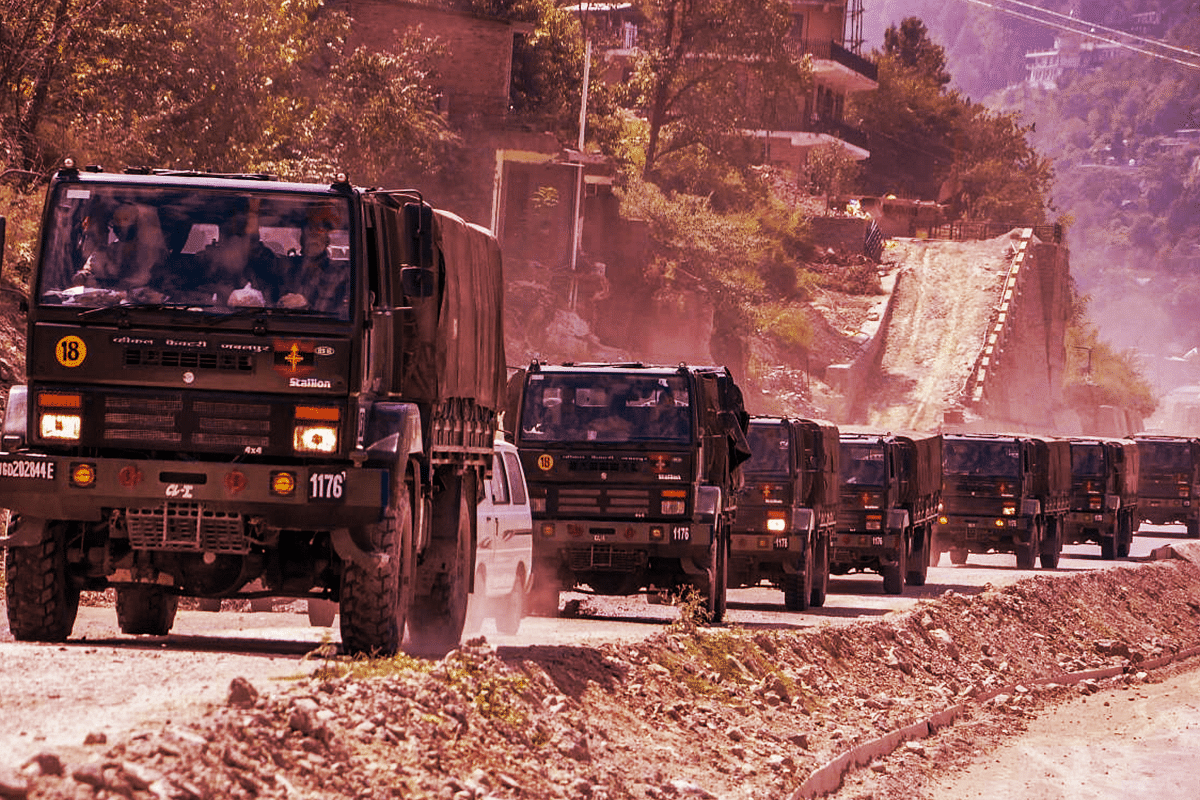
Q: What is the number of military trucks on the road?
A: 7